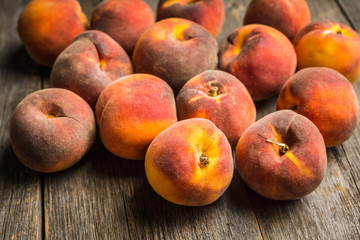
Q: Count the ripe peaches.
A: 14